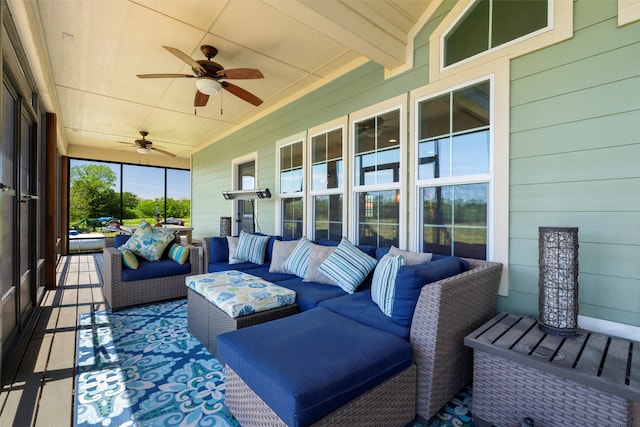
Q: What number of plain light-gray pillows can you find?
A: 4